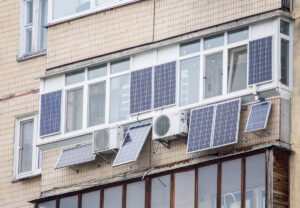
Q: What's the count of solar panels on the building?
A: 9